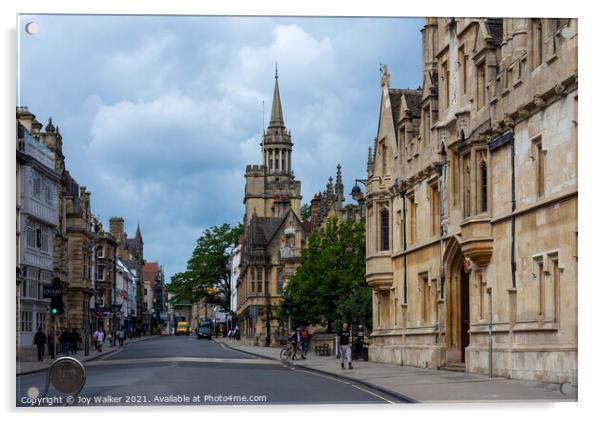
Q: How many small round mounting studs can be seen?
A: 4